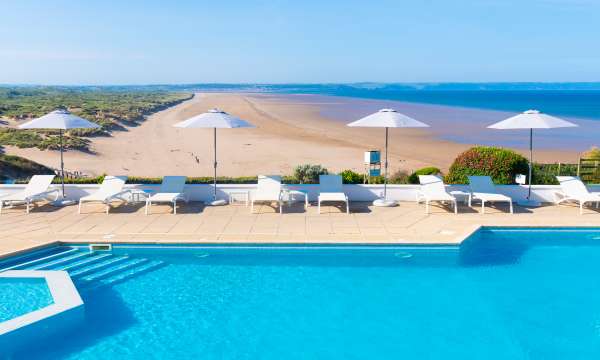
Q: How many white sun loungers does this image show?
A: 8